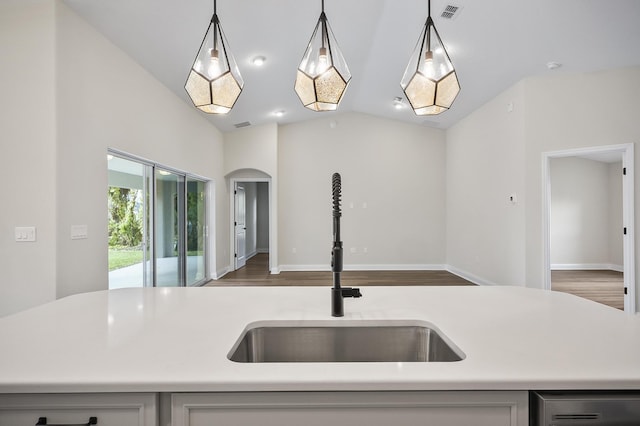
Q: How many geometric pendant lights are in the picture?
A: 3